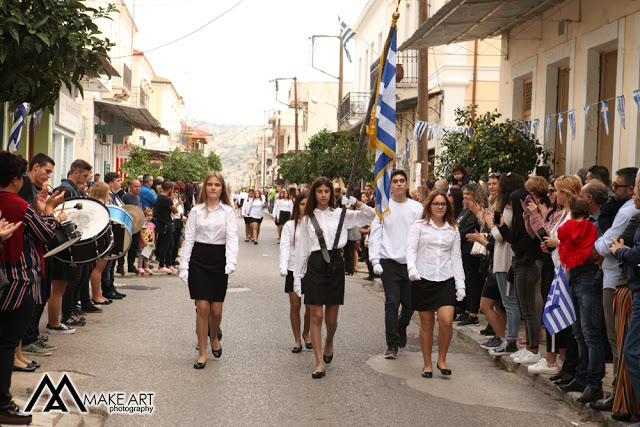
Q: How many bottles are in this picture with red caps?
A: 0